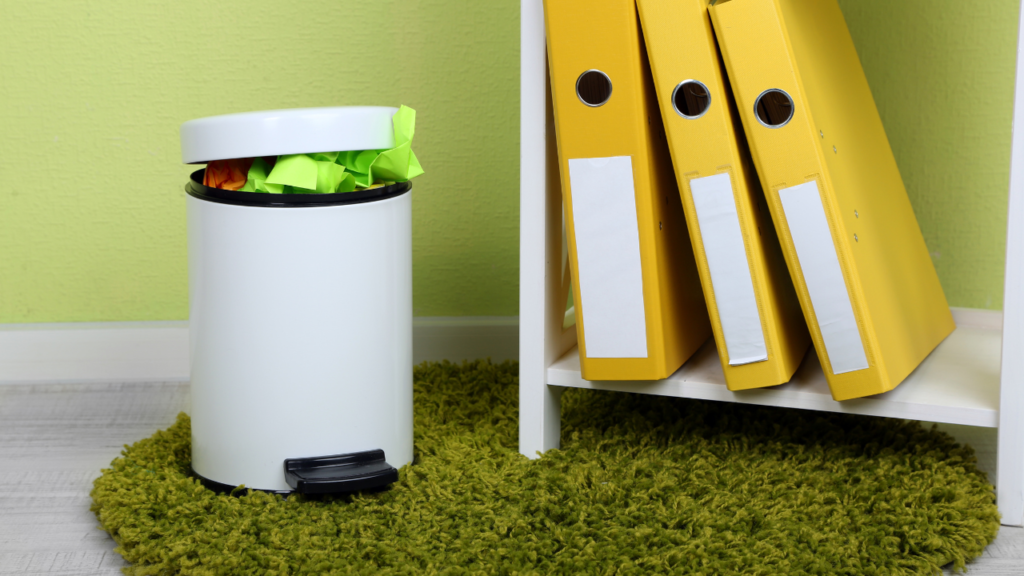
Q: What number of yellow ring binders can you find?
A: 3